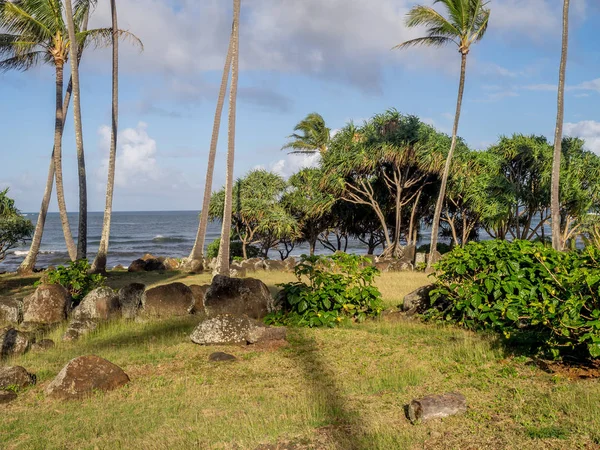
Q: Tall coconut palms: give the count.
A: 8